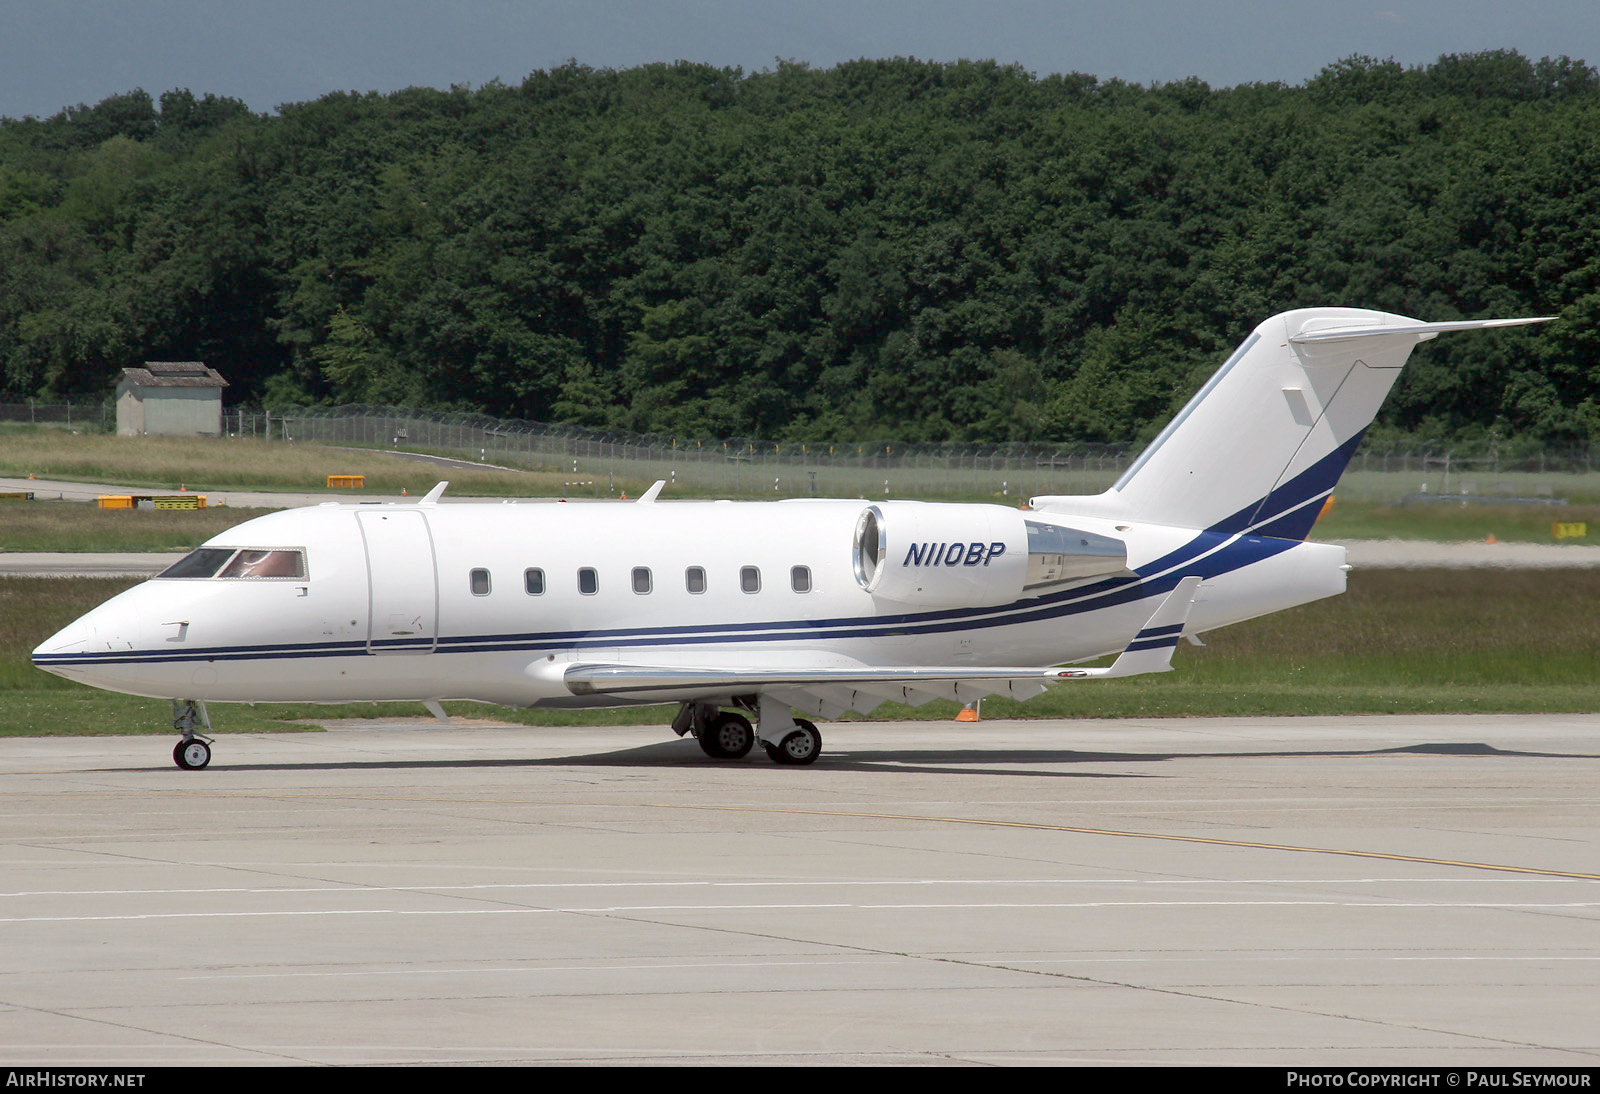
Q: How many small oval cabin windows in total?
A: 7